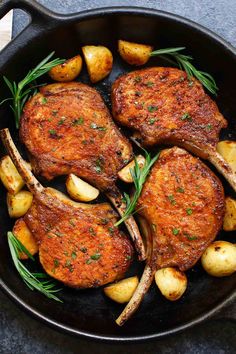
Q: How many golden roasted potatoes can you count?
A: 13